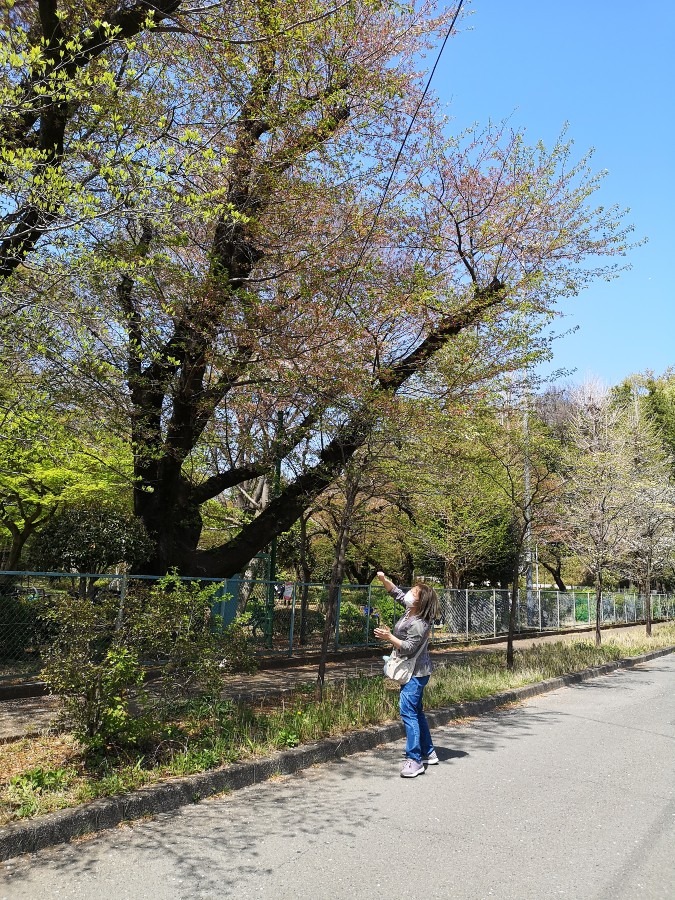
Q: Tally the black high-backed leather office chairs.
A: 0